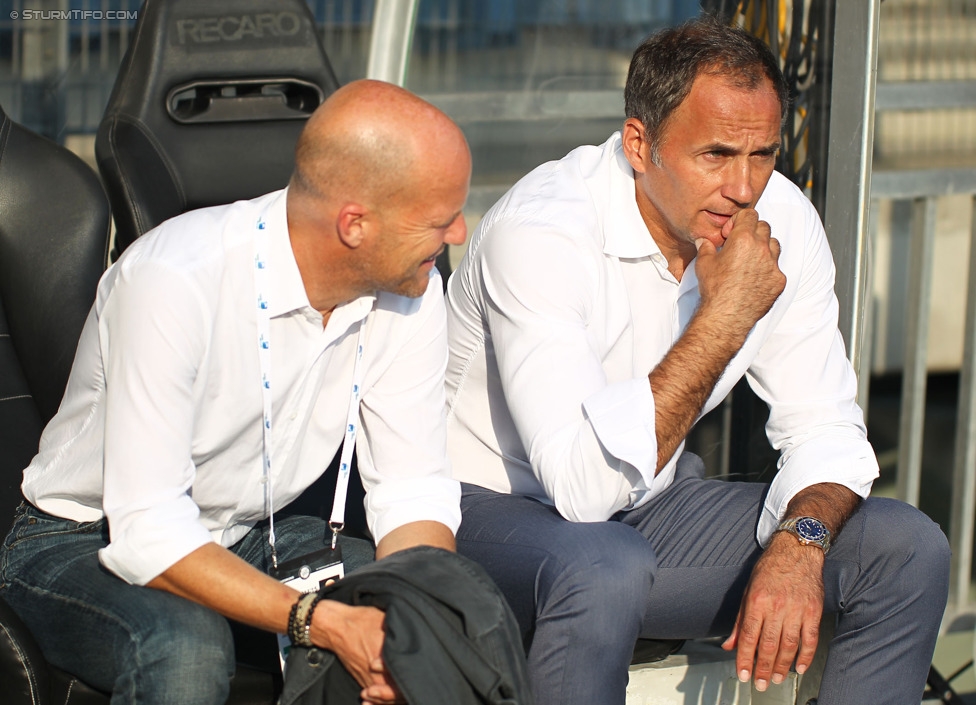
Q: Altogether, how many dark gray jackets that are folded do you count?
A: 1